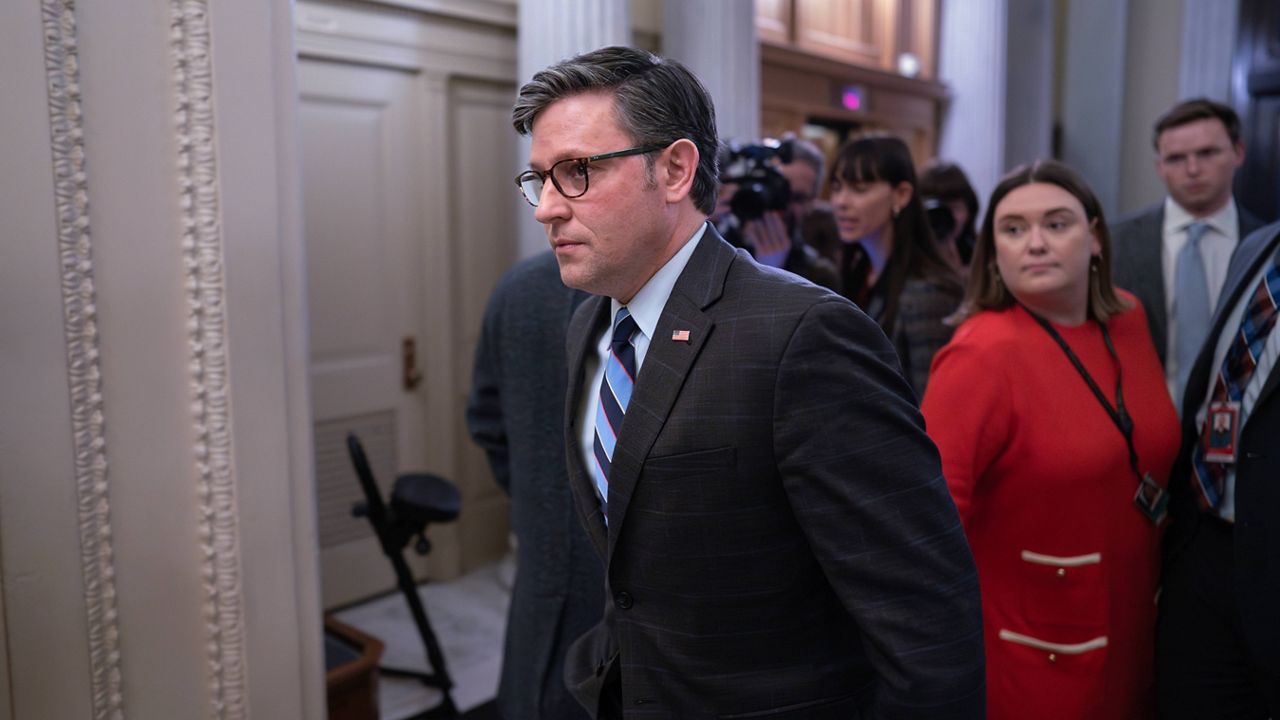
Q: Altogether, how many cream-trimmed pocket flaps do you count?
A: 2